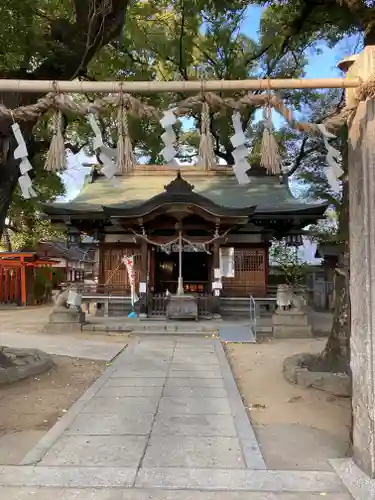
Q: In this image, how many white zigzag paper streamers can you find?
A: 5